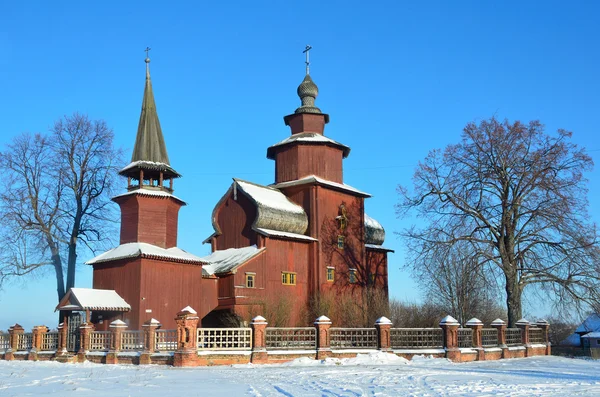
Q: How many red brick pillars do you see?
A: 15